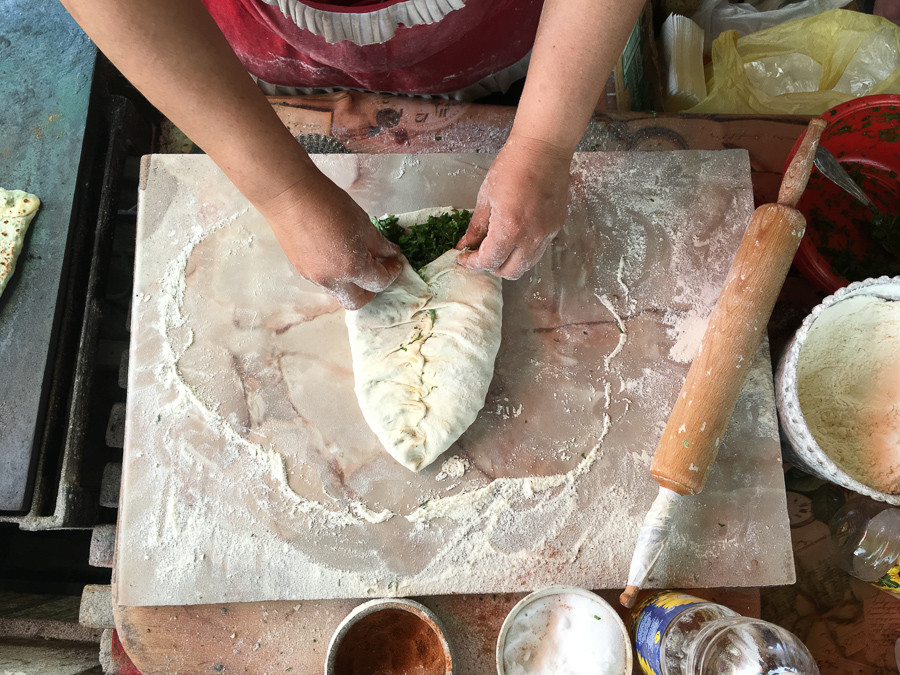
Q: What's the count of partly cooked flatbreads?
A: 1